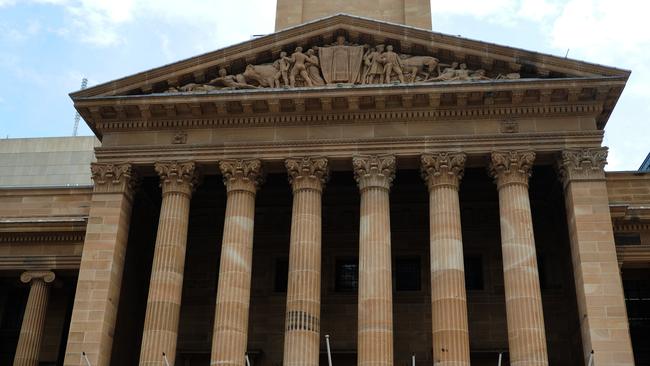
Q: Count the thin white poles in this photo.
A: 7